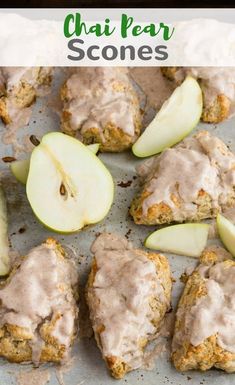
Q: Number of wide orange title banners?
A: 0